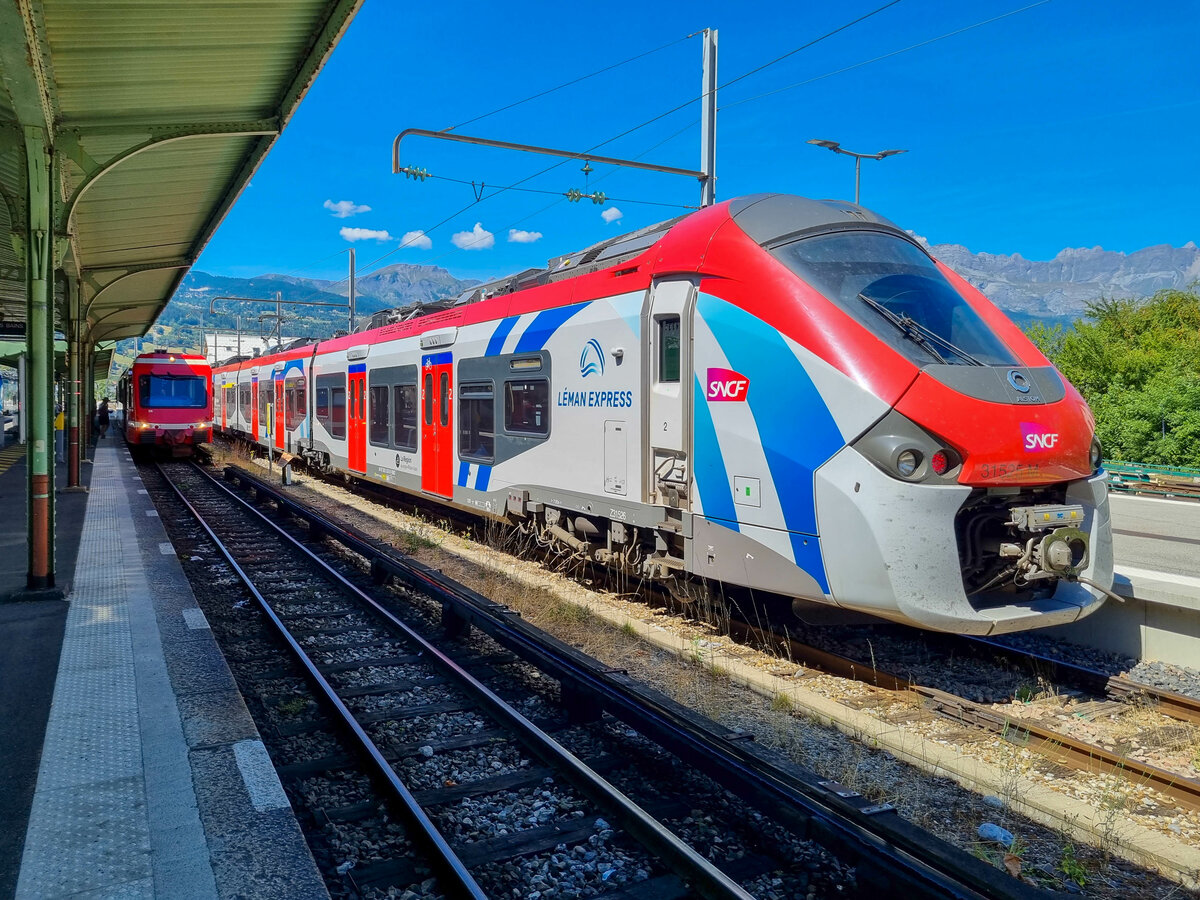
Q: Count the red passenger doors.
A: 5